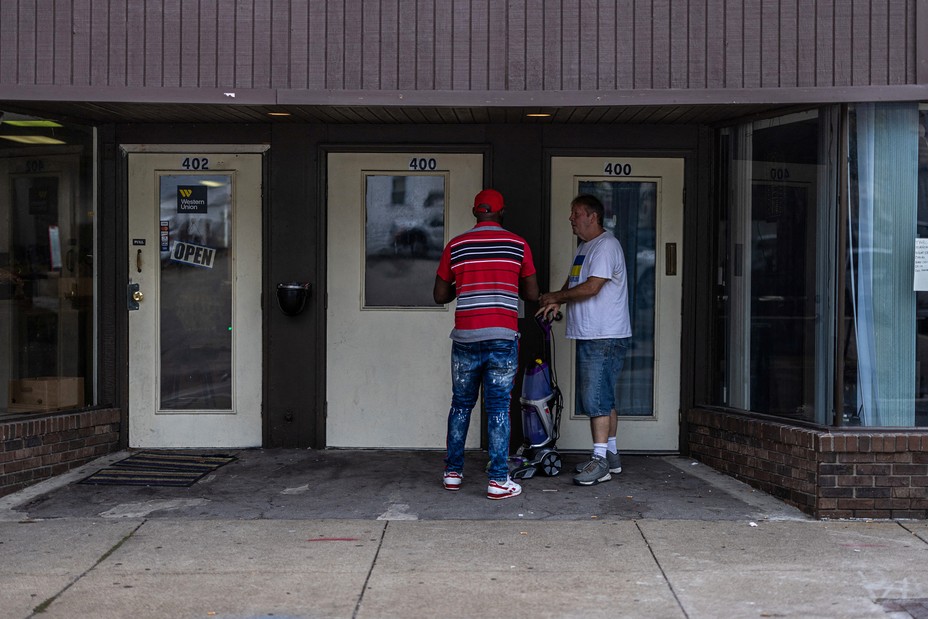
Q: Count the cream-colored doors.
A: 3